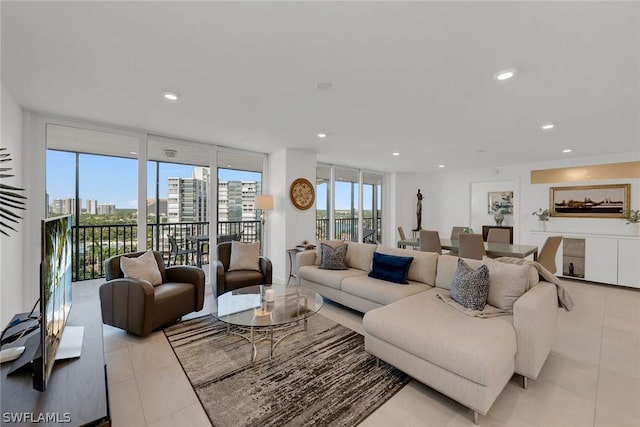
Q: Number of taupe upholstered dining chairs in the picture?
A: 6